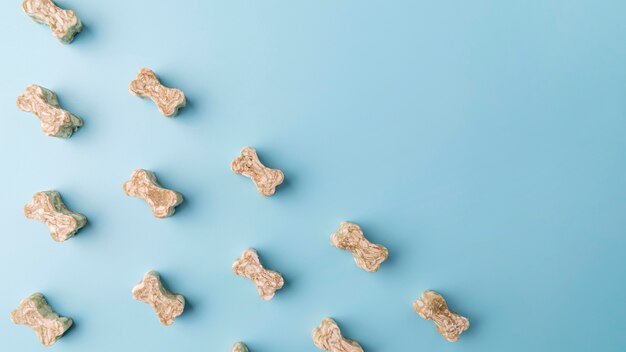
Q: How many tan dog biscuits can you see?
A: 13